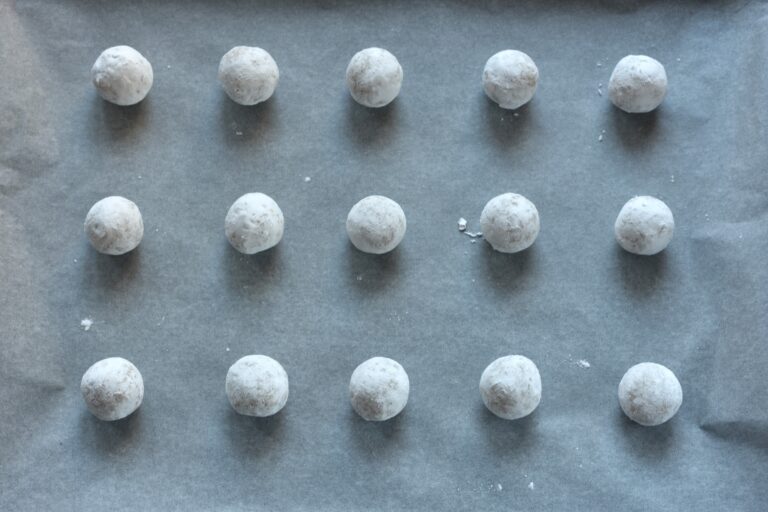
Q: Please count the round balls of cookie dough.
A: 15